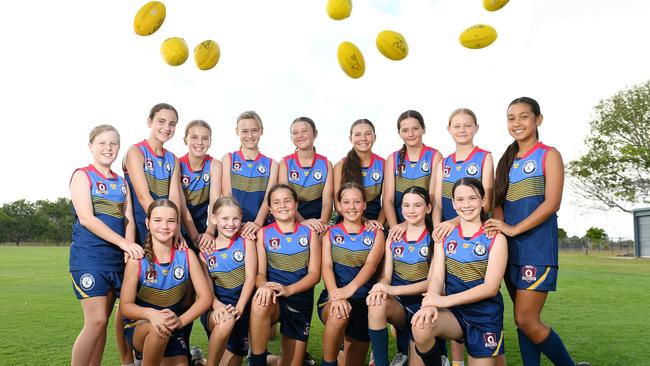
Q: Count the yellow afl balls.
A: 8